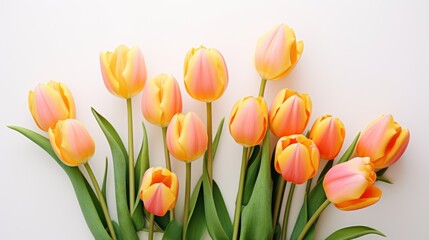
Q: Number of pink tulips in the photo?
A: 14